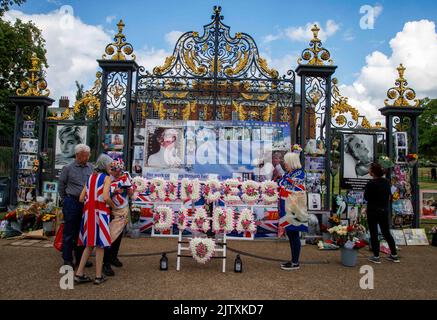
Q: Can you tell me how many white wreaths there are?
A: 14